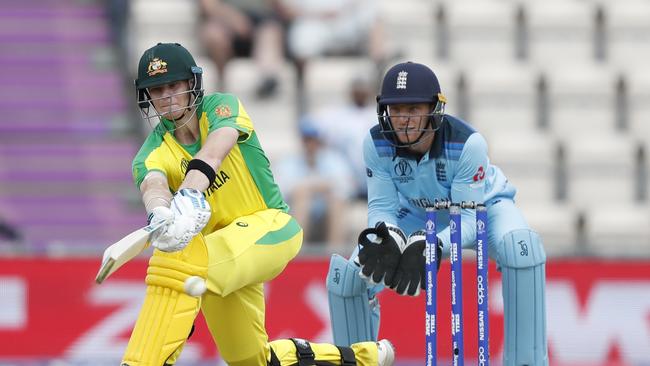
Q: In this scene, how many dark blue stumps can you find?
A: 3